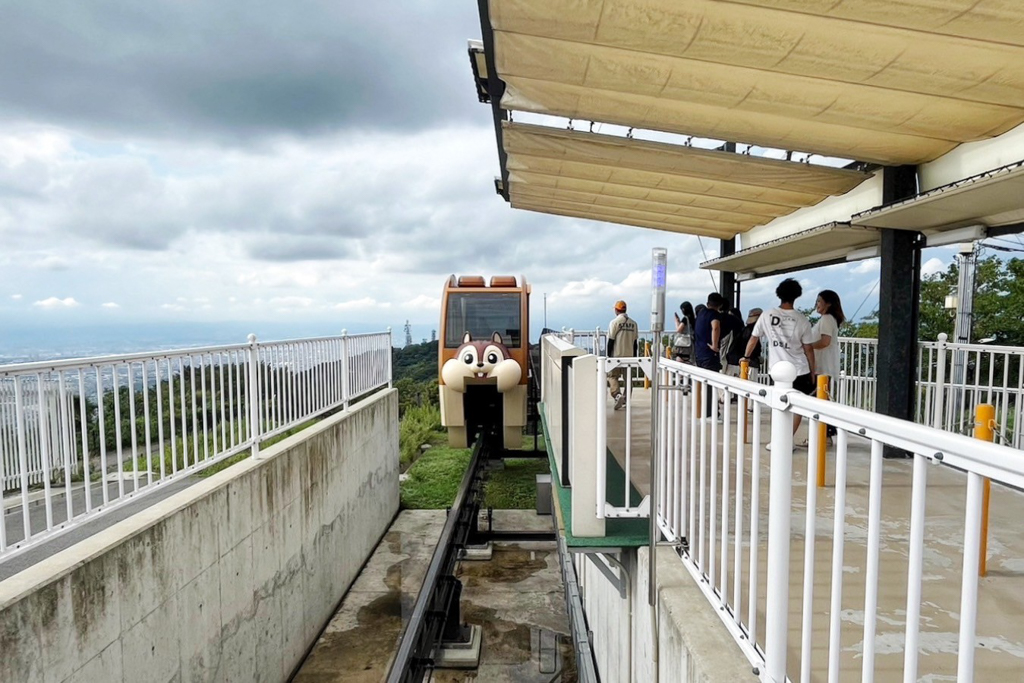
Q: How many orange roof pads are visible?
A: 2